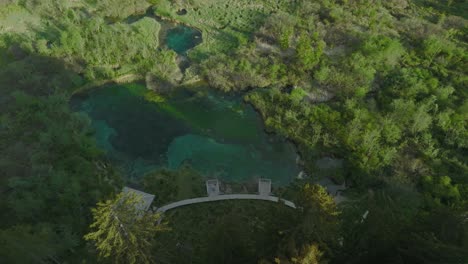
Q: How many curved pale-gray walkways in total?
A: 1